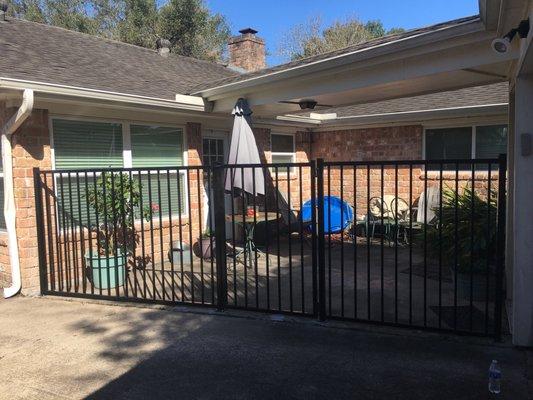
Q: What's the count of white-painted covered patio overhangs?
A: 1